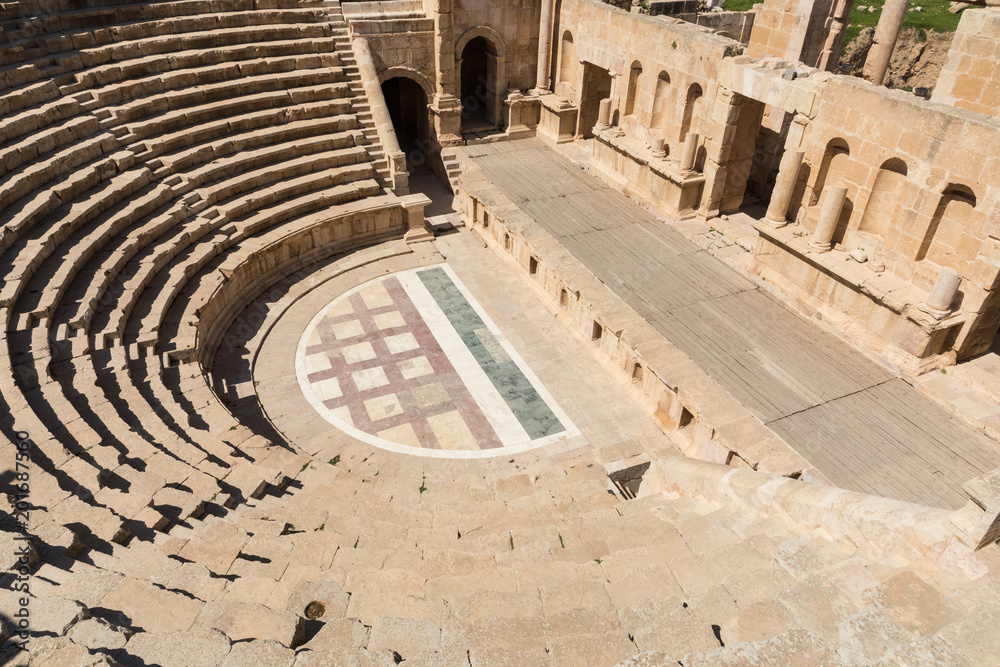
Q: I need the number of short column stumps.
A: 6